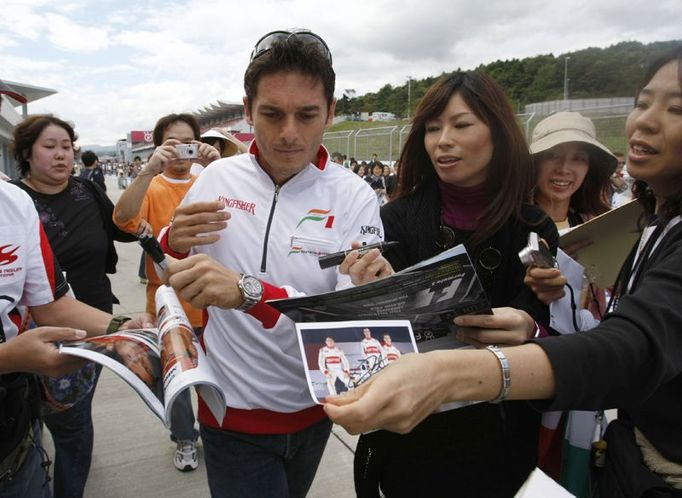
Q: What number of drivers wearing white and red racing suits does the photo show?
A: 3